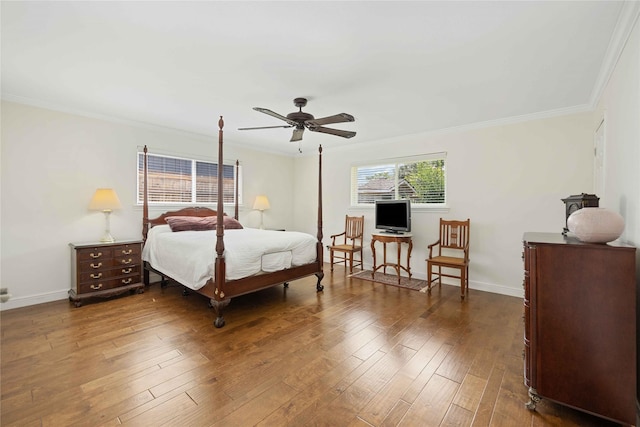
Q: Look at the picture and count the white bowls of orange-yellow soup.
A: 0